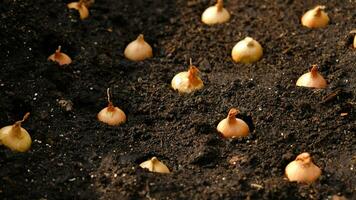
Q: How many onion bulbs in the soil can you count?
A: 14